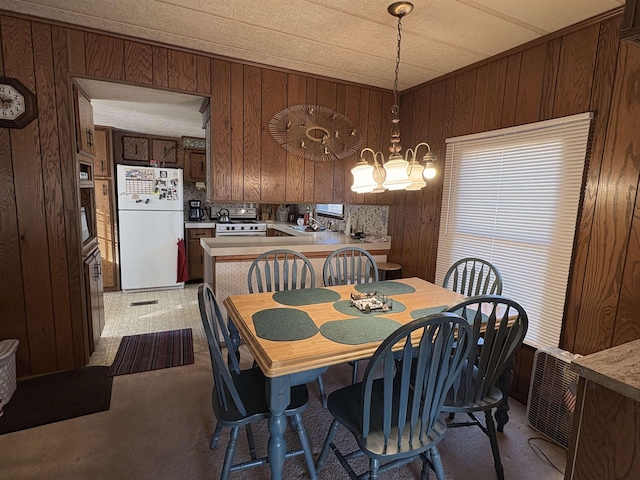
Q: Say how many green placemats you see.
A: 6